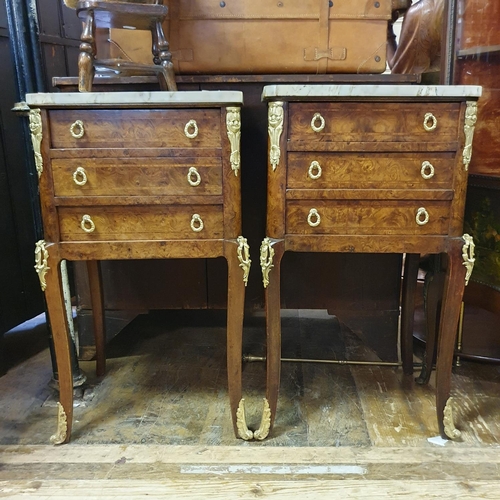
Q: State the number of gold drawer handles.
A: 12